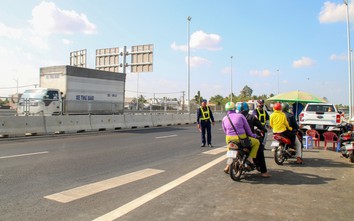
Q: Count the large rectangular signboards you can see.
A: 3